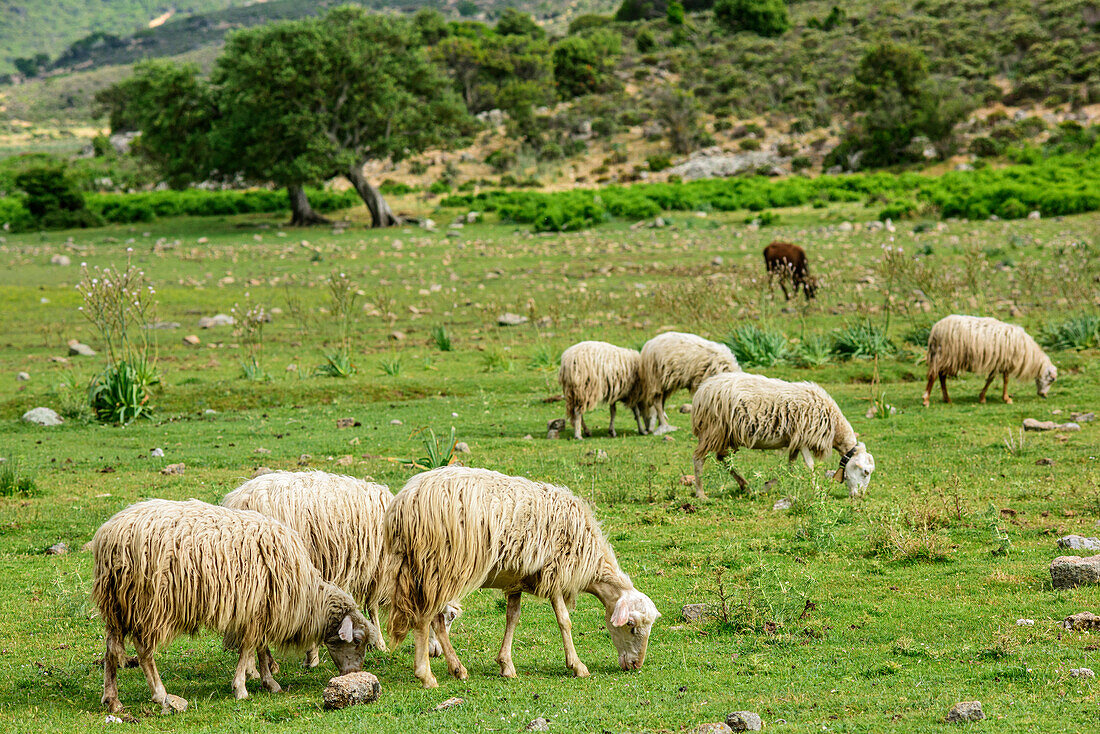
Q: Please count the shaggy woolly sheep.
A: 7